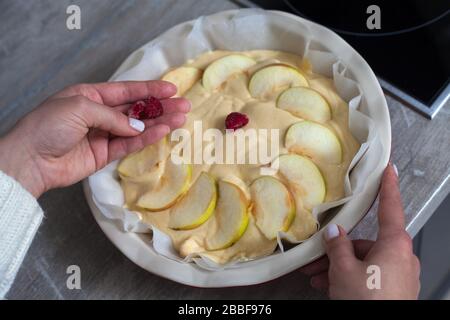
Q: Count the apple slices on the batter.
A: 11